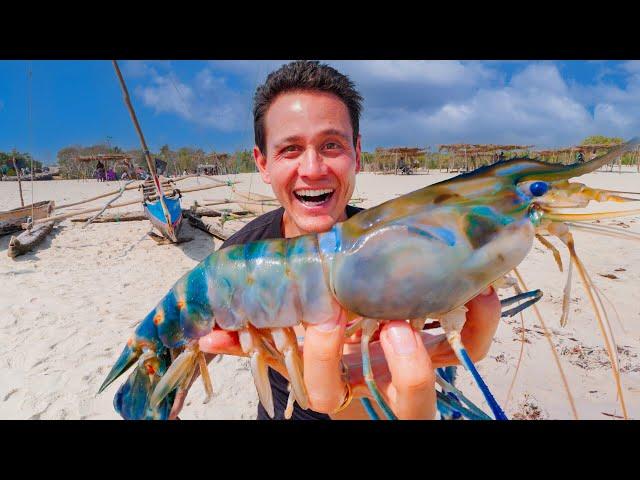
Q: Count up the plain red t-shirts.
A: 0